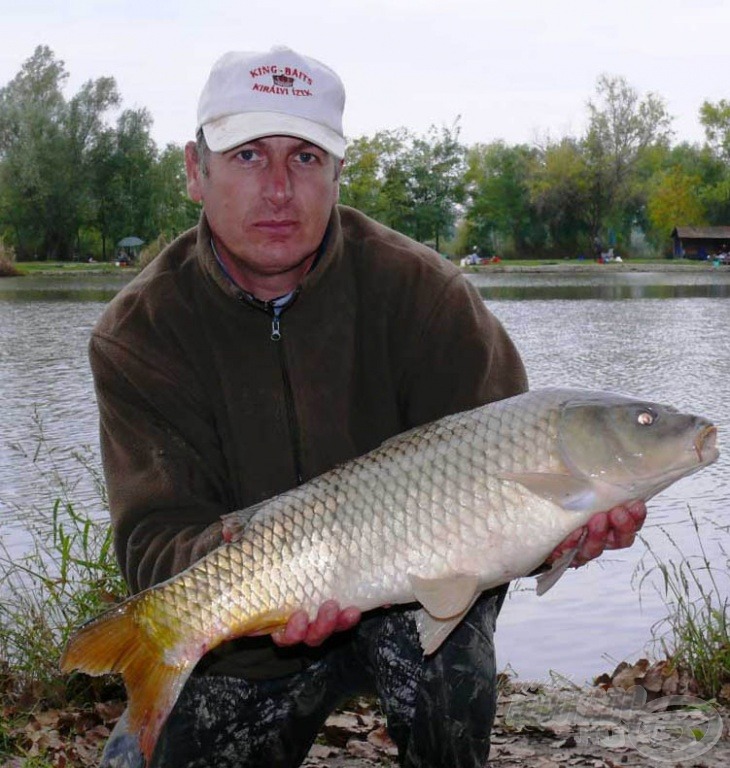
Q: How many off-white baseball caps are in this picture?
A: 1